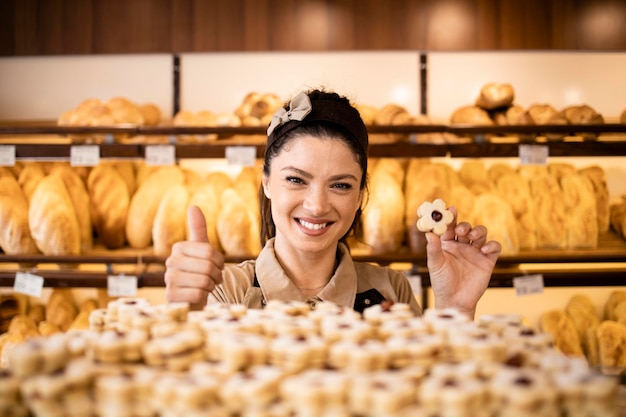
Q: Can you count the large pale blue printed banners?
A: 0